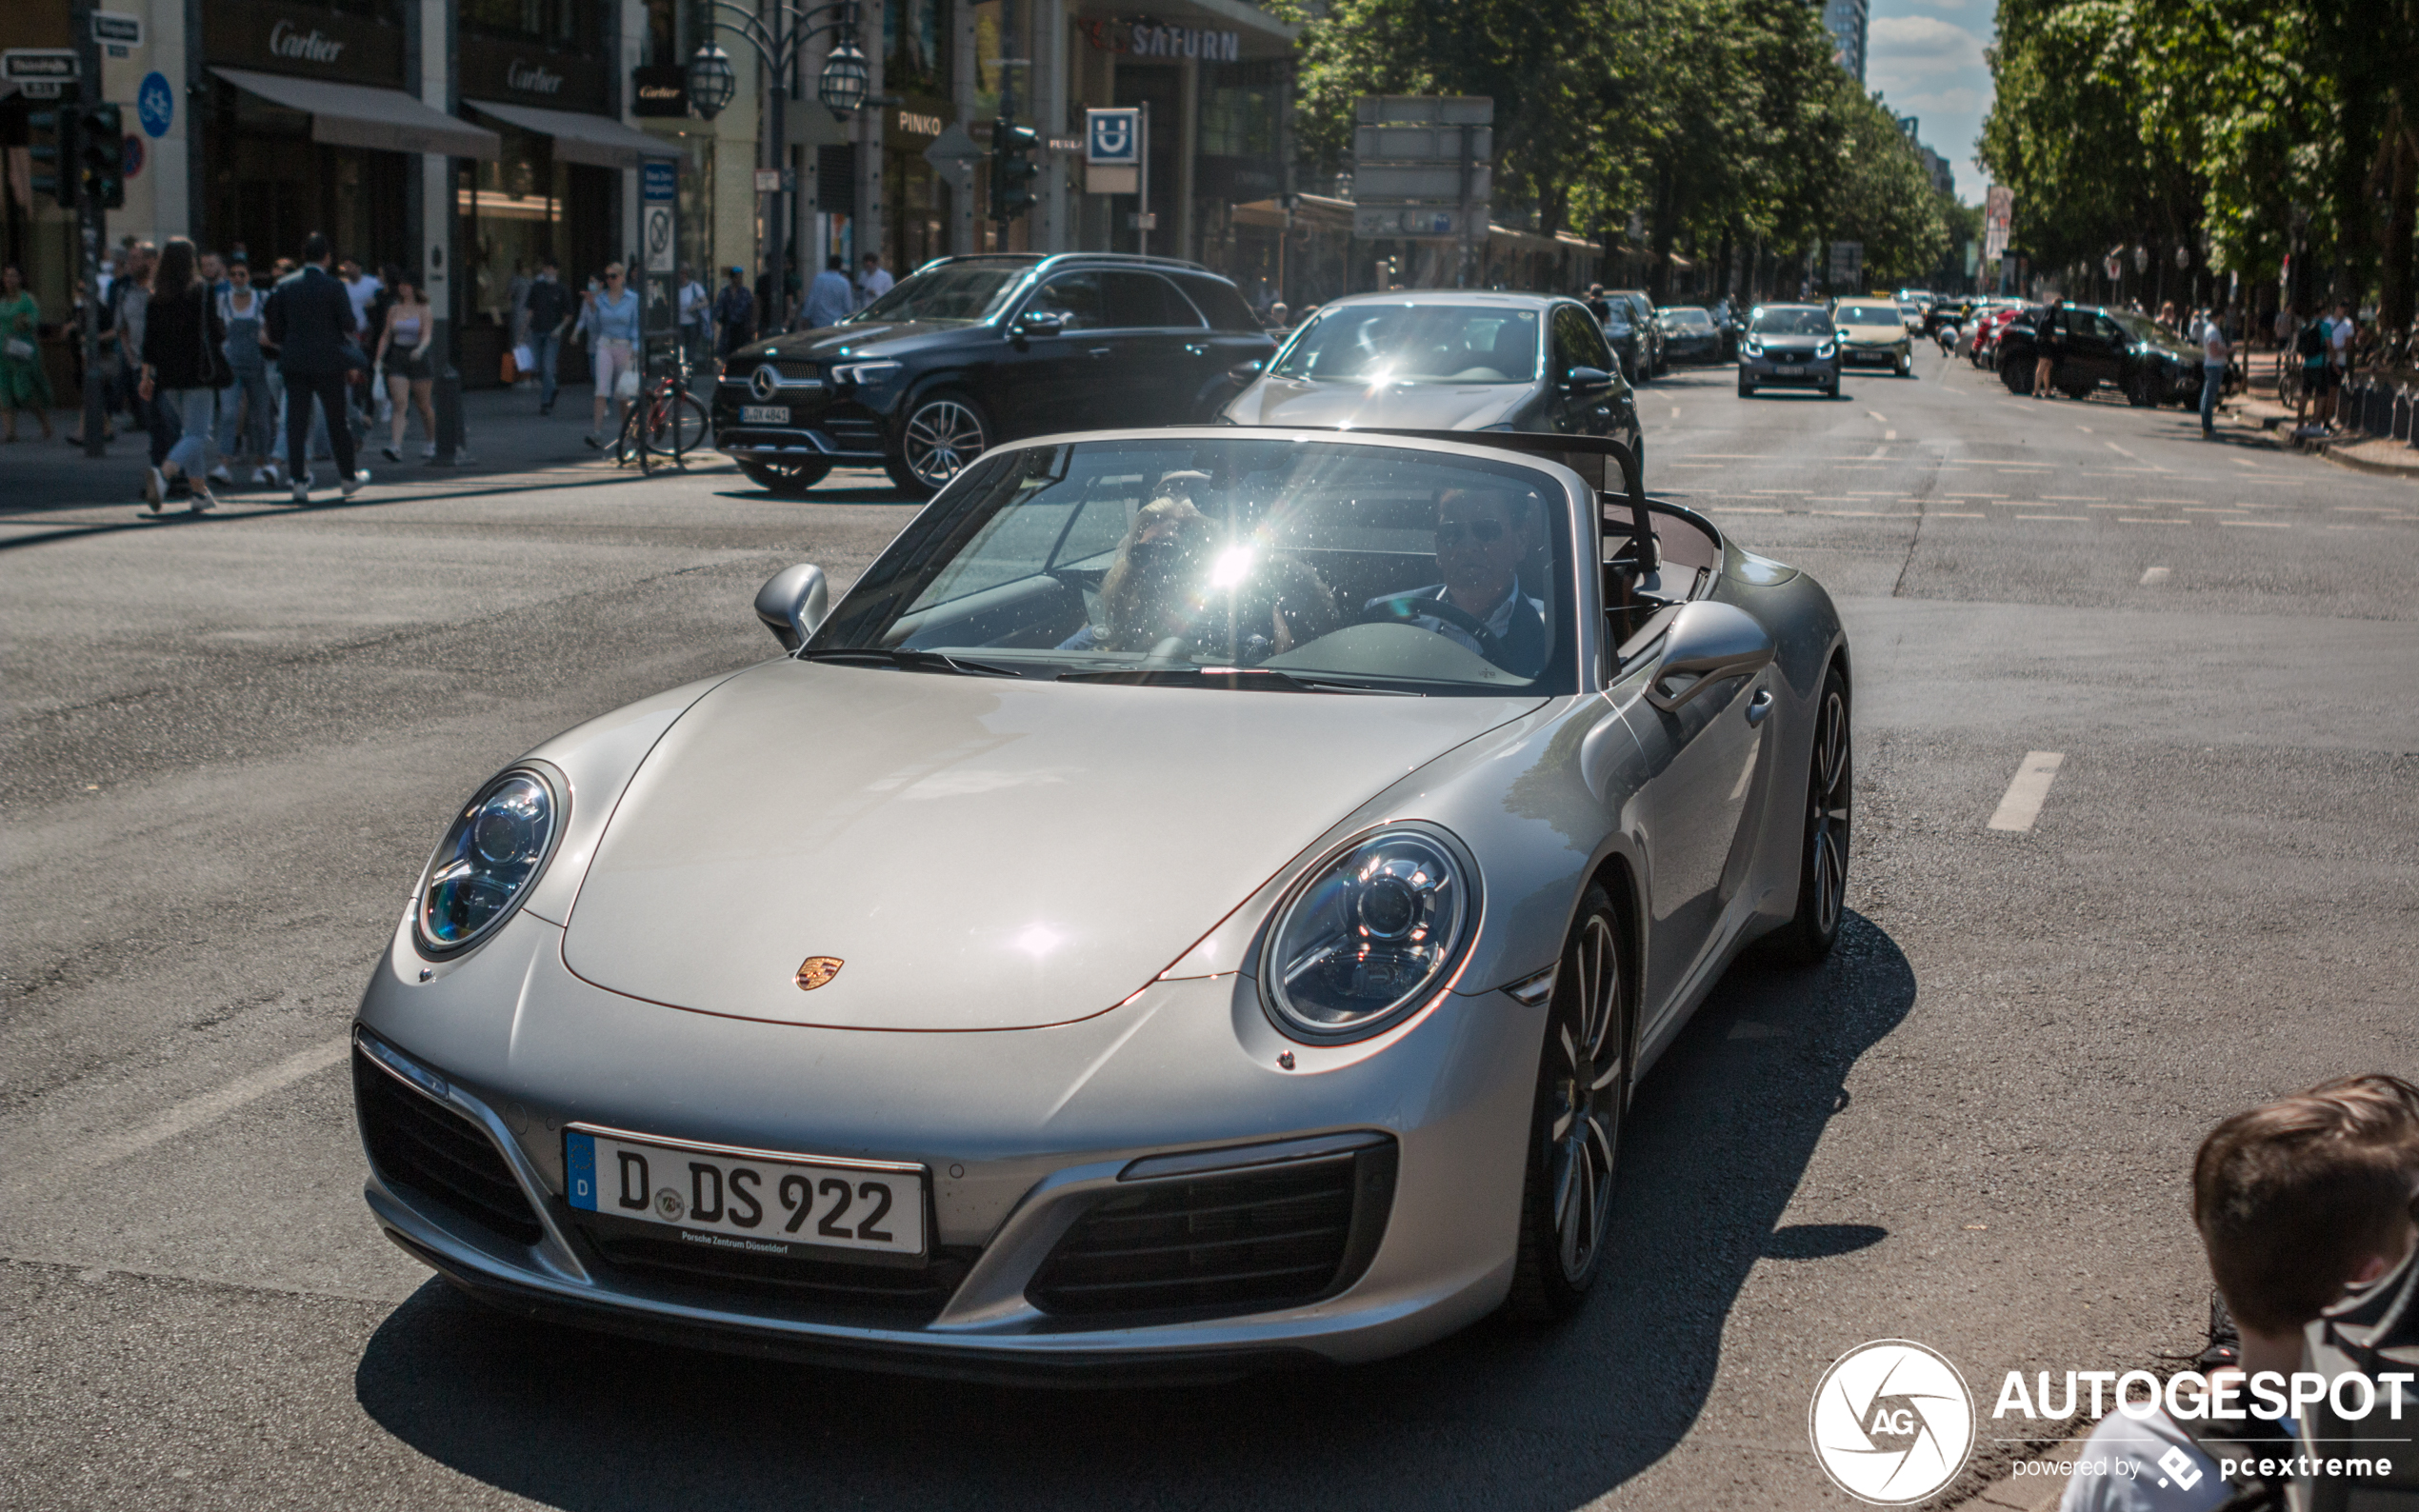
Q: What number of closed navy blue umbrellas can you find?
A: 0